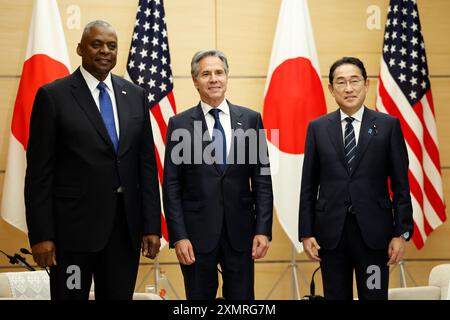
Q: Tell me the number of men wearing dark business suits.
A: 3